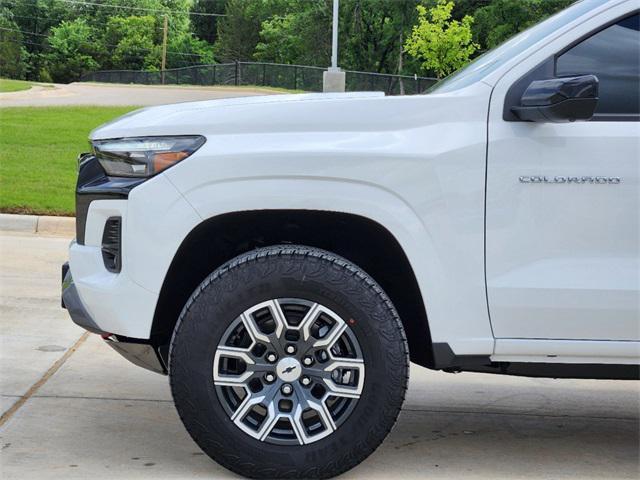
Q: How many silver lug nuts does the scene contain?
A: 6